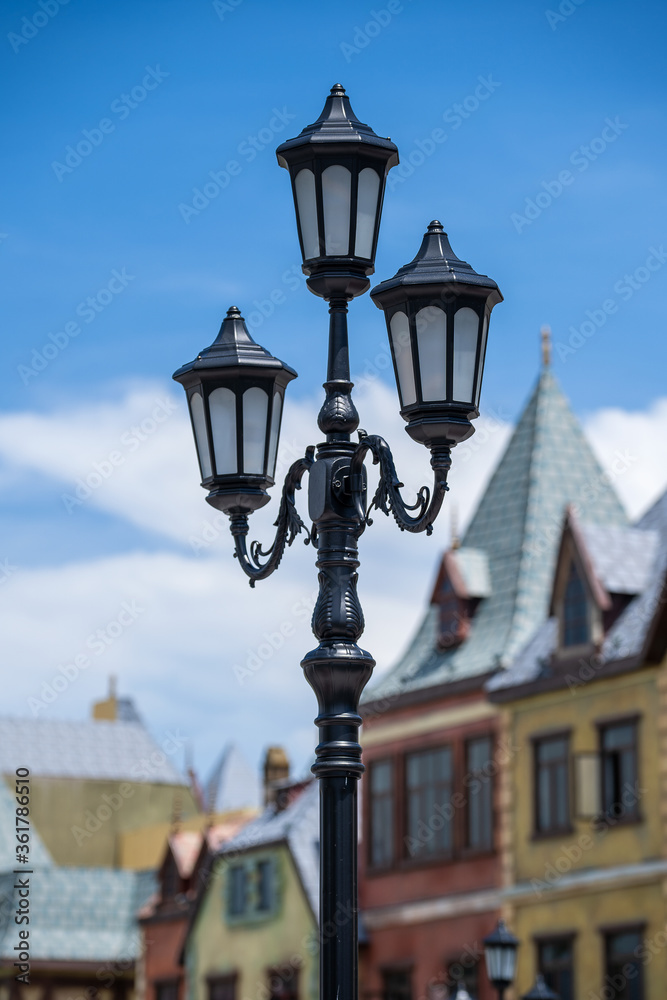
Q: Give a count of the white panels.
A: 11